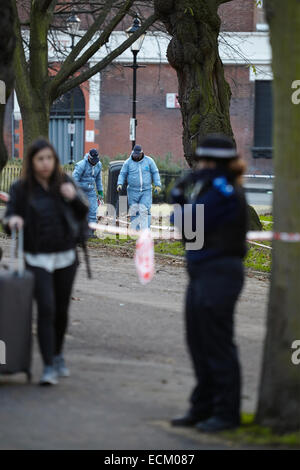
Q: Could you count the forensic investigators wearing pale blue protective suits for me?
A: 2